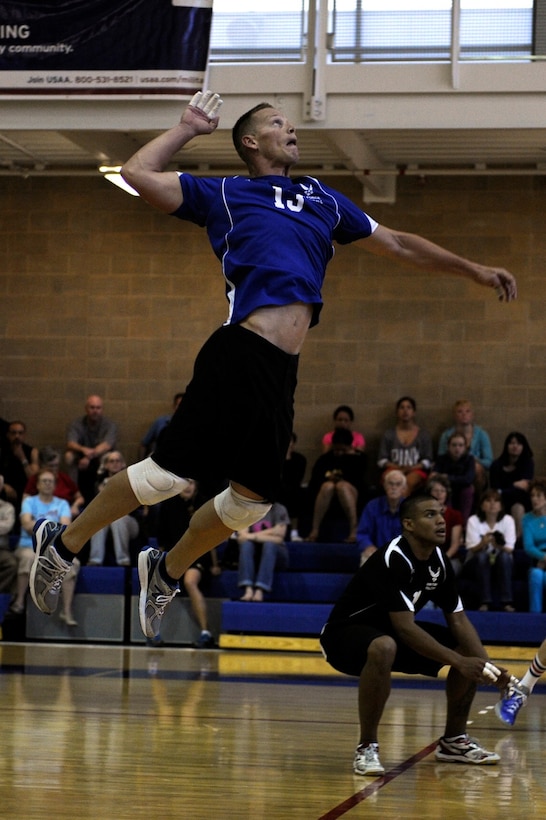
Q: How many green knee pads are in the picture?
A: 0